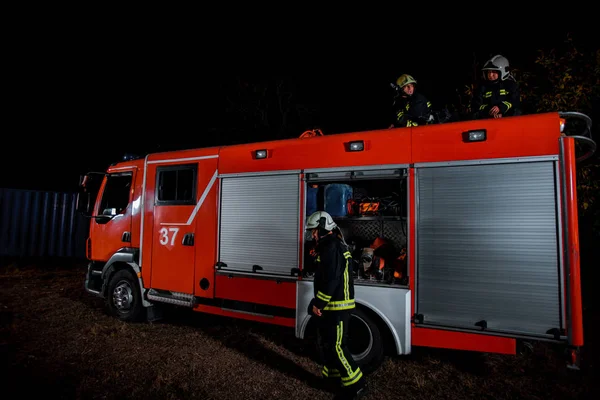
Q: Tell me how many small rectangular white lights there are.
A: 3